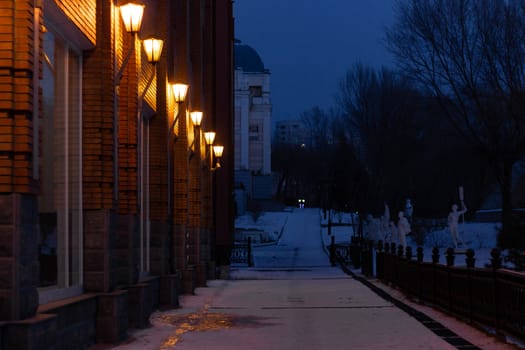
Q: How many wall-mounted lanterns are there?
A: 6